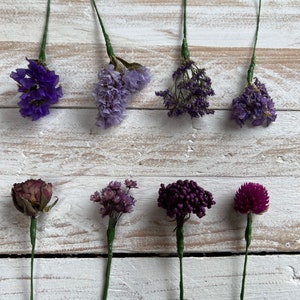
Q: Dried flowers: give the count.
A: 8